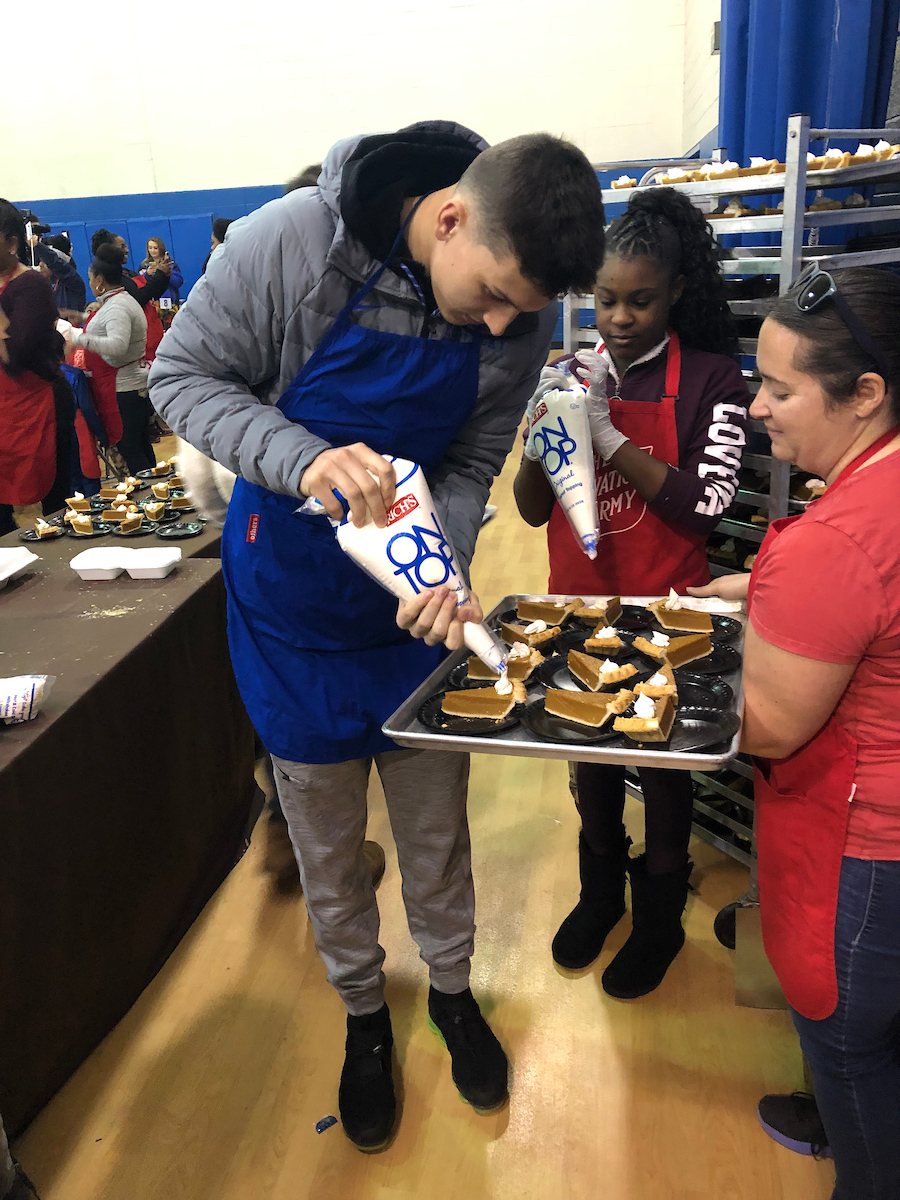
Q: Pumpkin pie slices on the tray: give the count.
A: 12